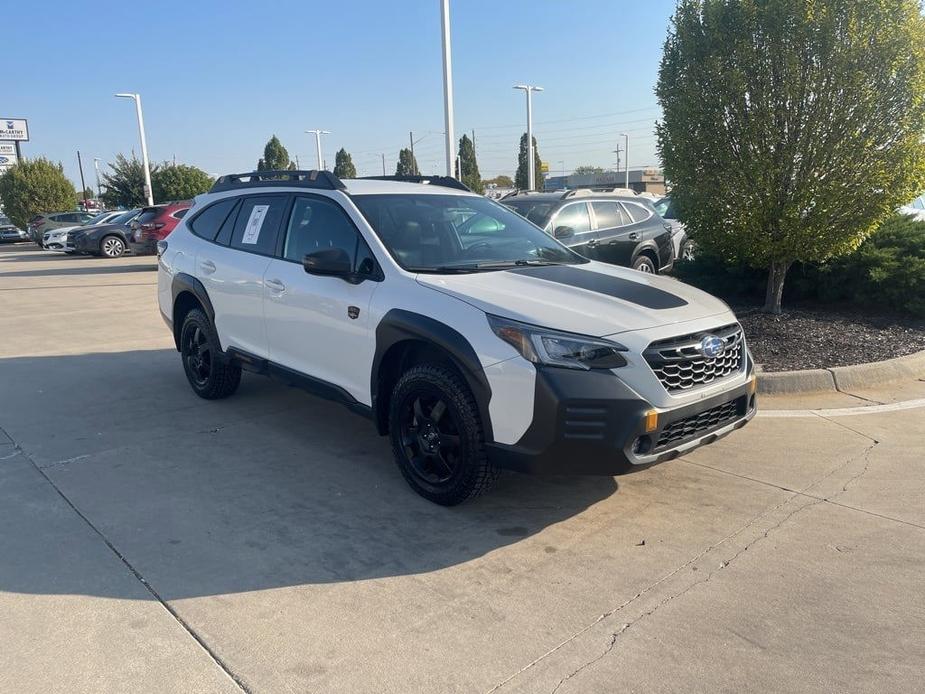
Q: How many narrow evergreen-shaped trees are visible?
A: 5